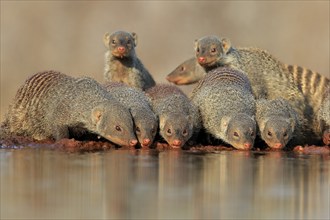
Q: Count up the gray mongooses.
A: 8